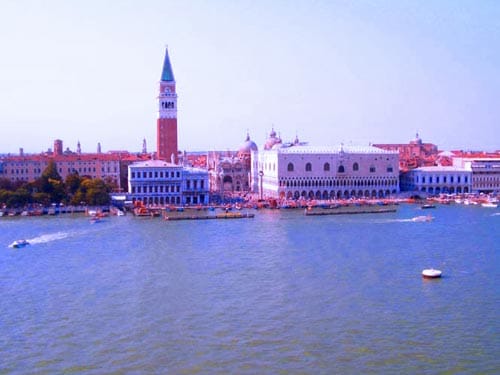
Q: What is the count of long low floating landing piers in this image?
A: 2